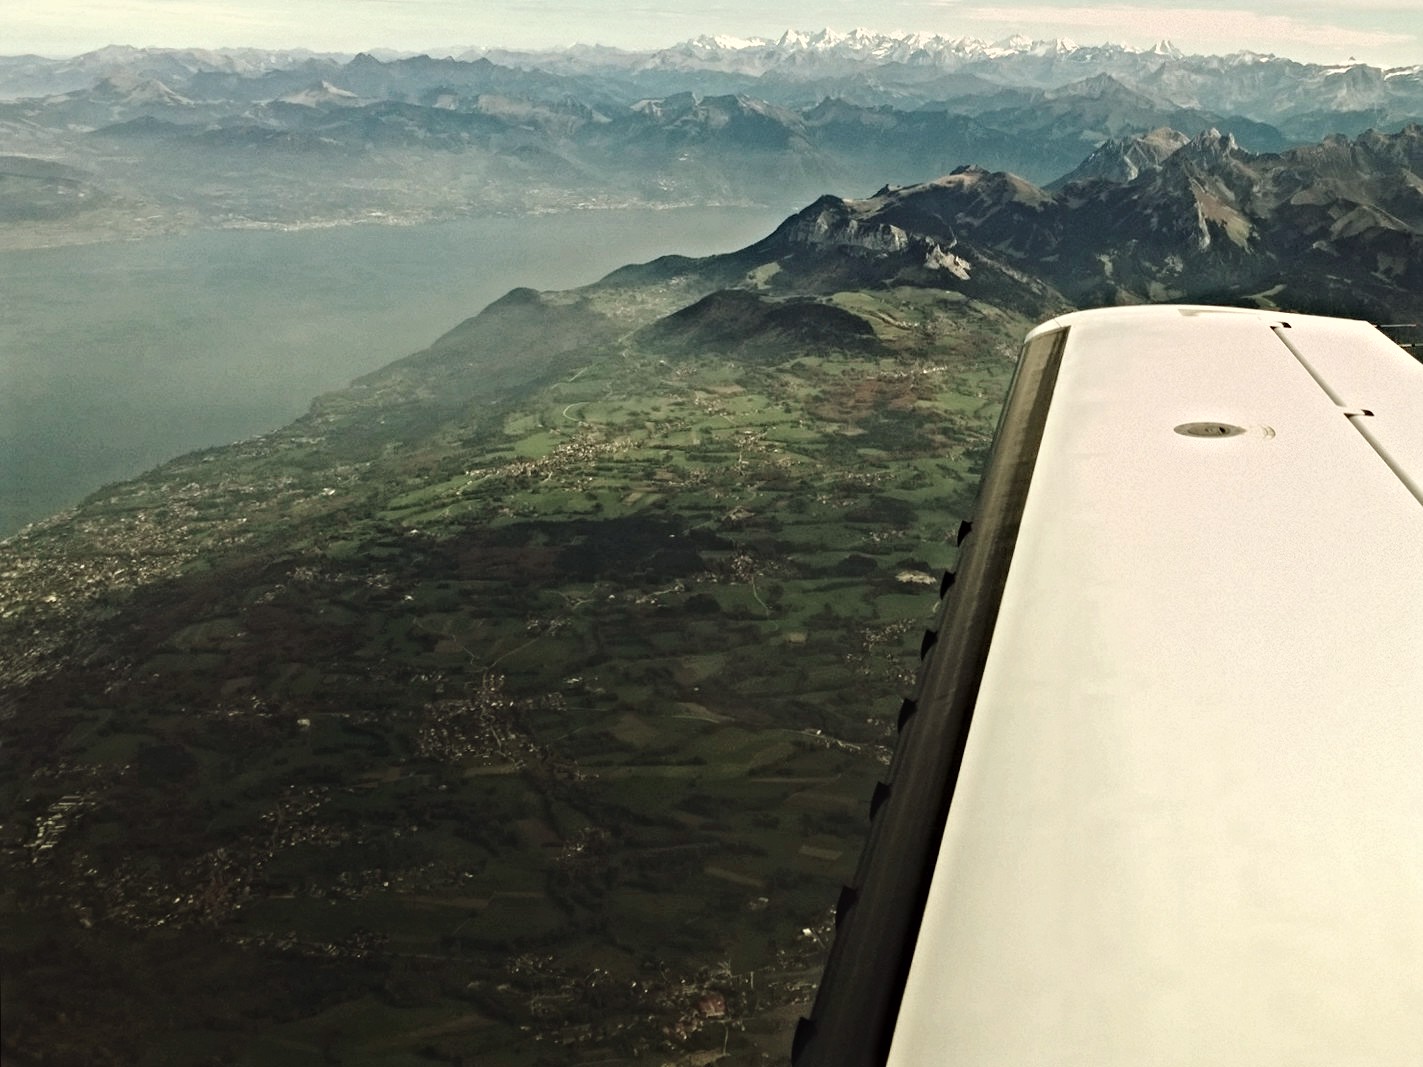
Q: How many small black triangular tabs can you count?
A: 7